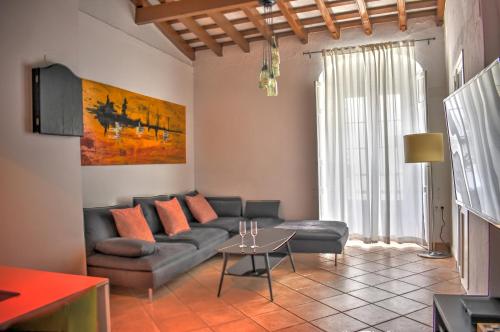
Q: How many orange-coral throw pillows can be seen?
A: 3